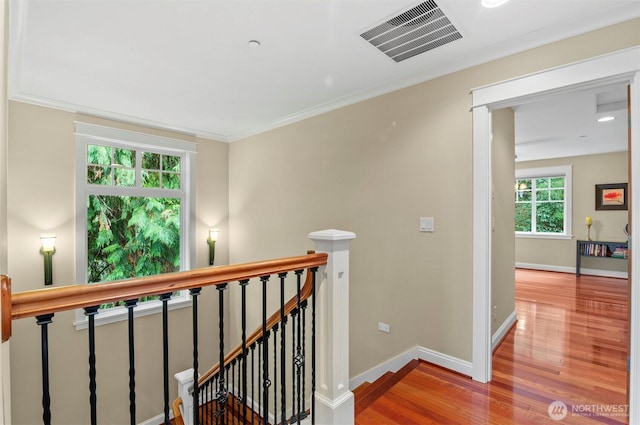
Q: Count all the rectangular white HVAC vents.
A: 1